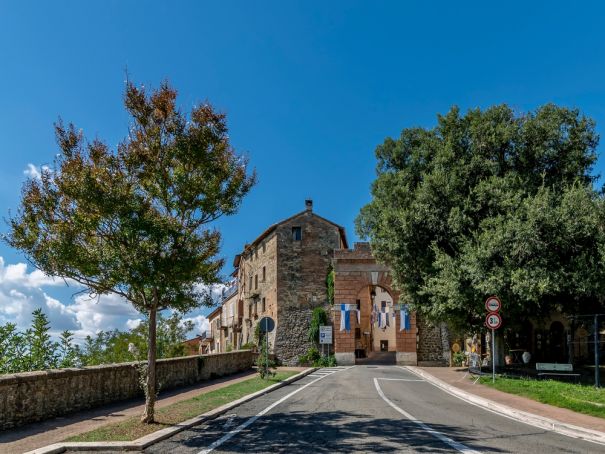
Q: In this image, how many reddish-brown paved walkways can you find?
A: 2